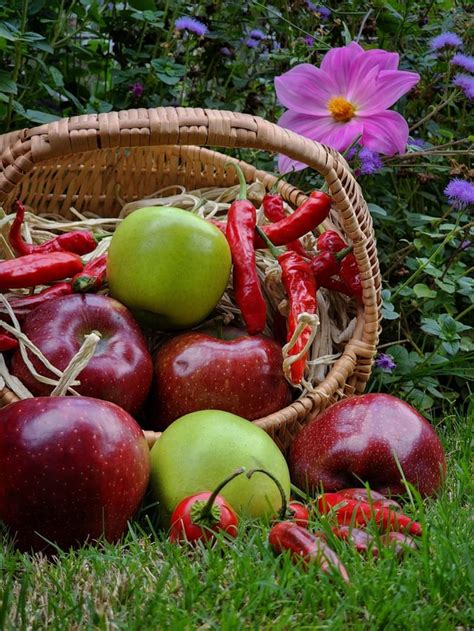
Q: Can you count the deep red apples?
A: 4